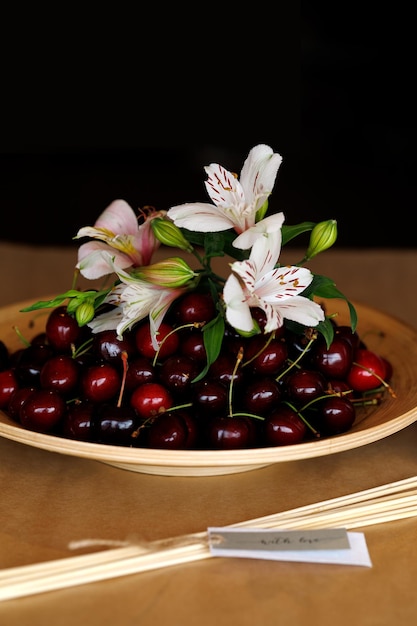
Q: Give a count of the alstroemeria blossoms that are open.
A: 4